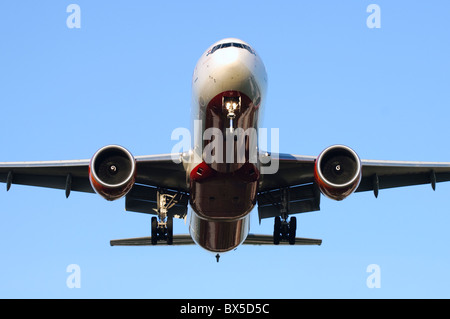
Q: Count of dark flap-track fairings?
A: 4